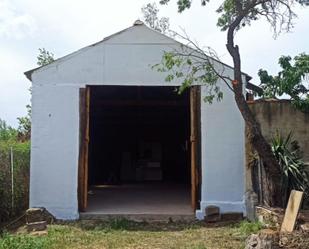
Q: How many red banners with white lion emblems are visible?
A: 0